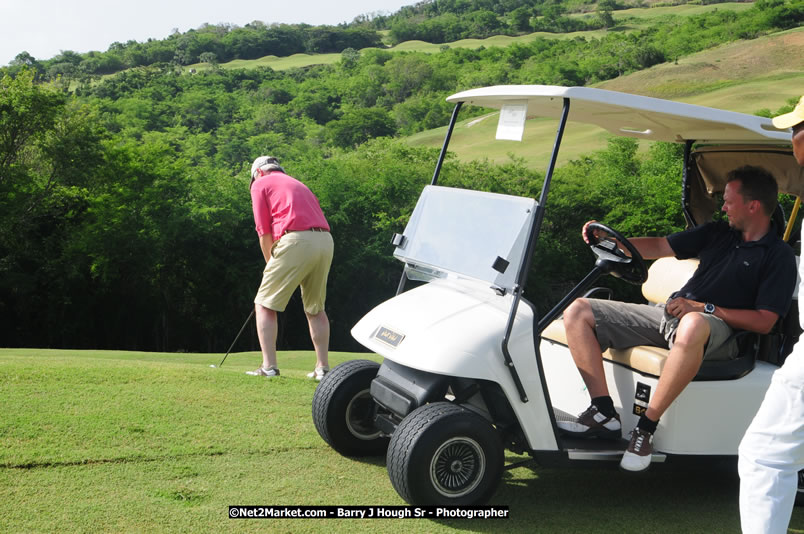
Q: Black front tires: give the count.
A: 2